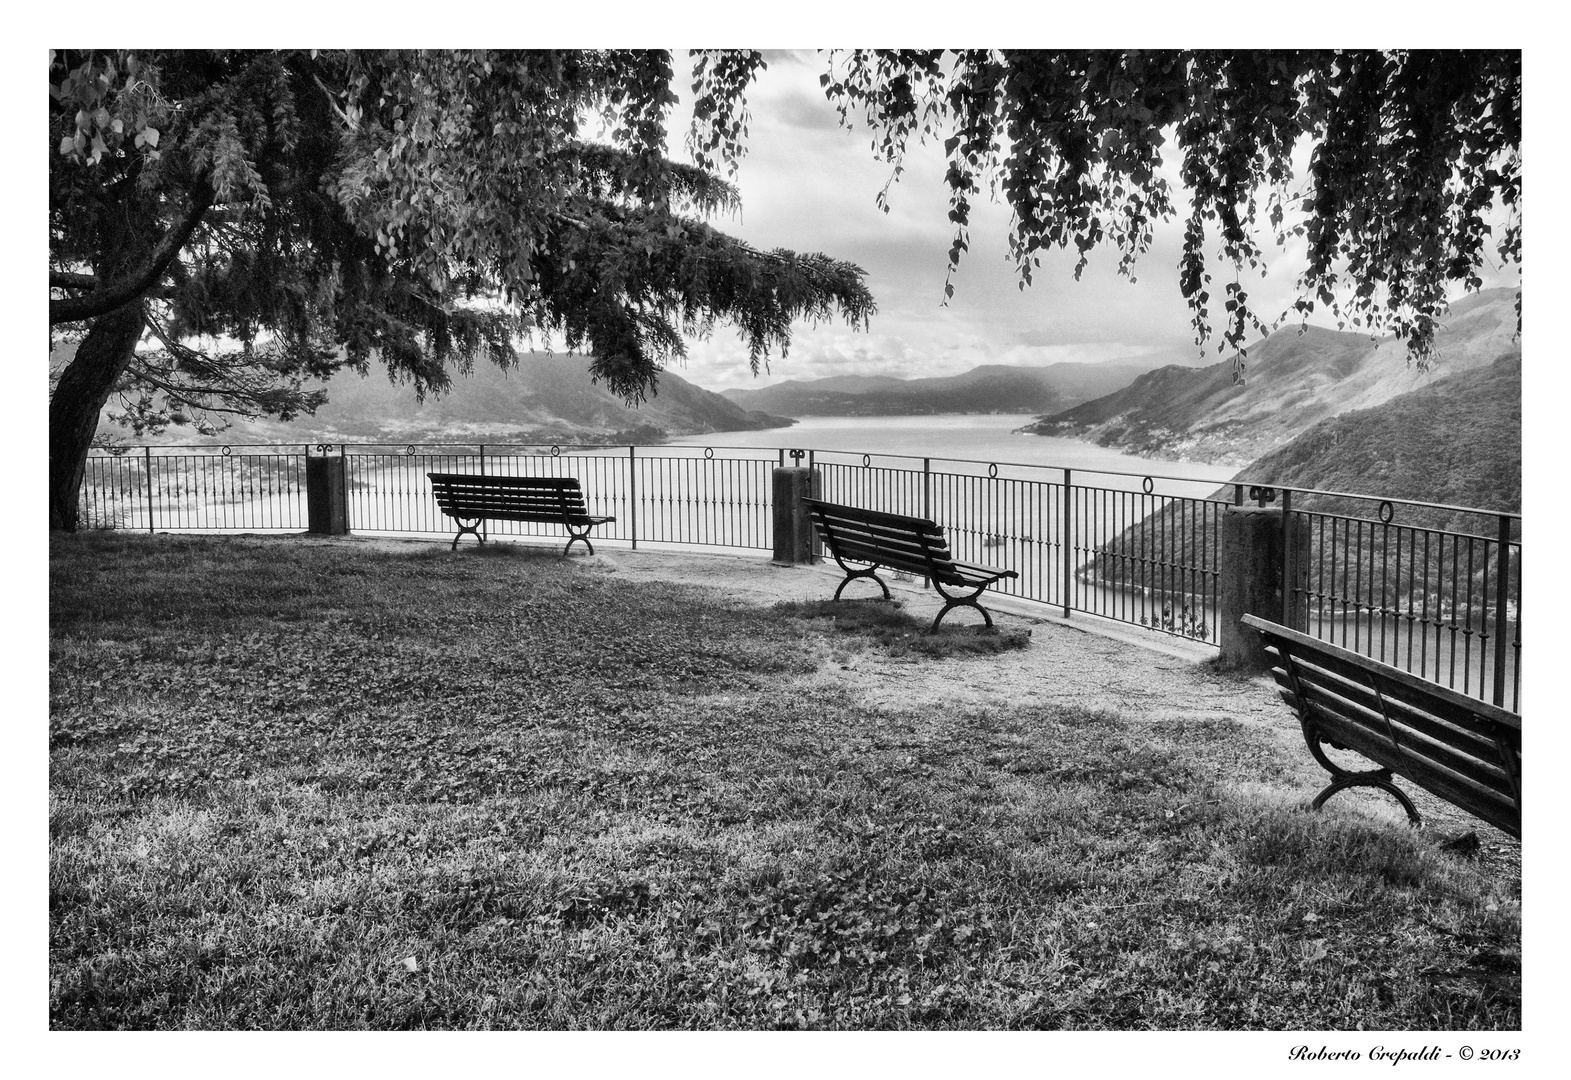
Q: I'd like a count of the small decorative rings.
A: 8